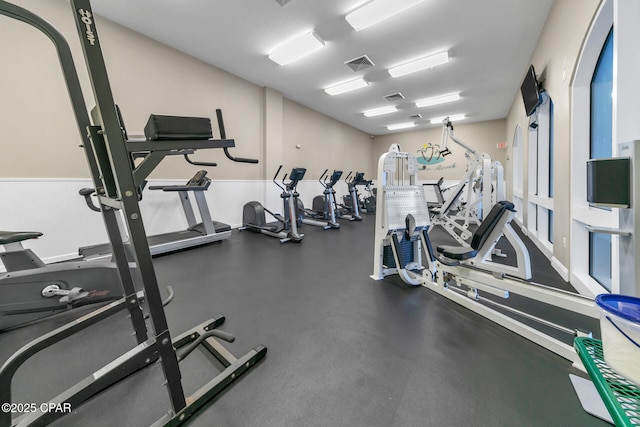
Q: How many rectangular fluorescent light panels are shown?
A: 8